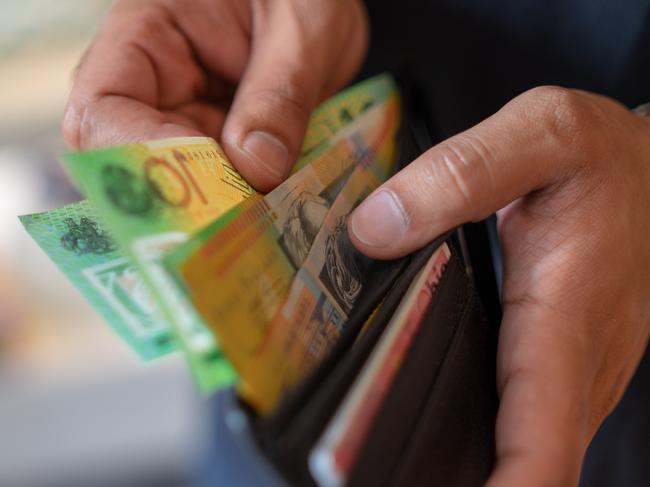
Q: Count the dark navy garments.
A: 1